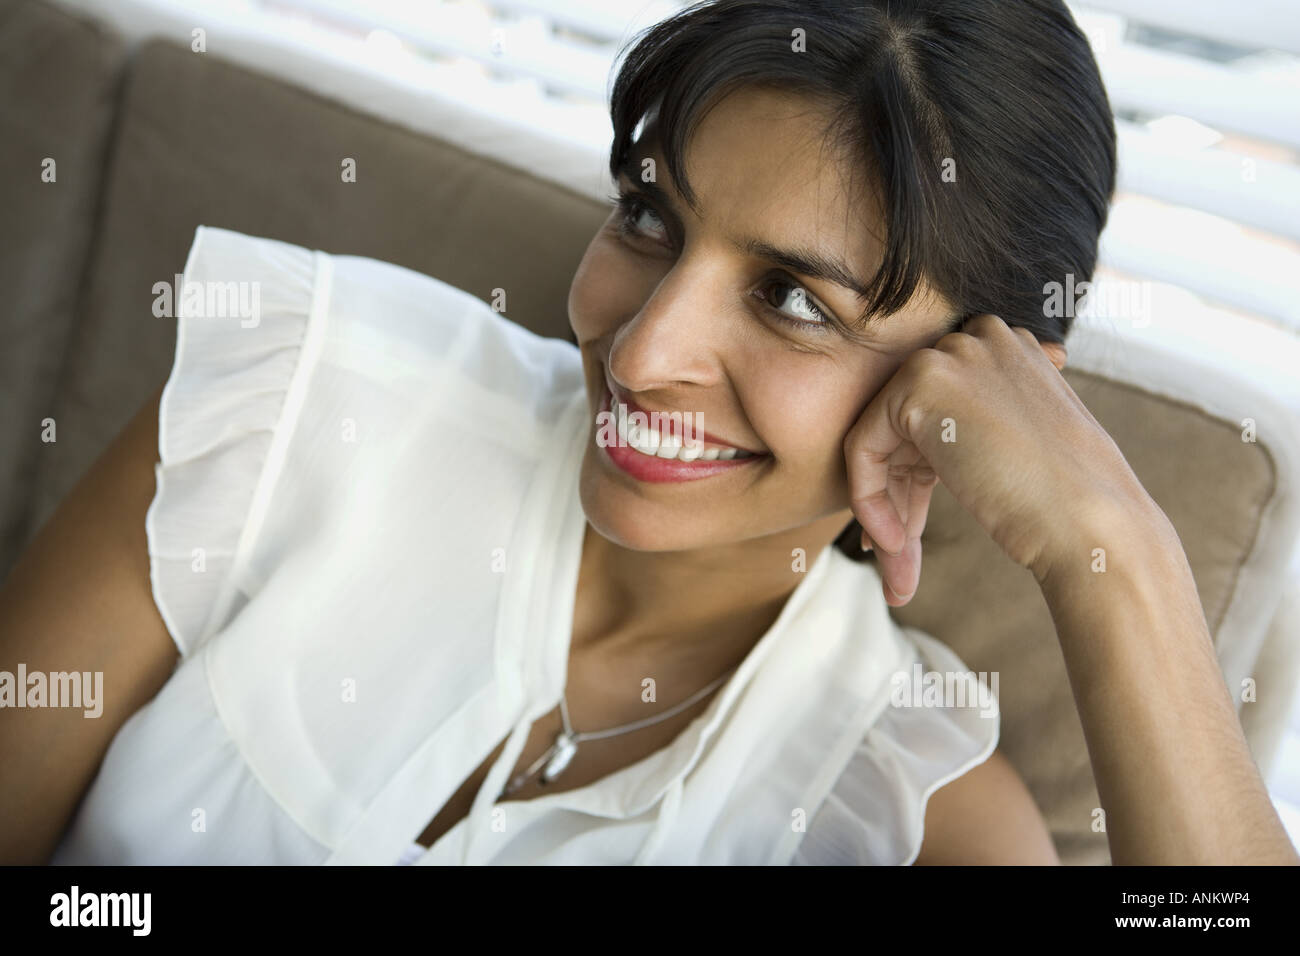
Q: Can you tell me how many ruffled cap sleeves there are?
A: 2